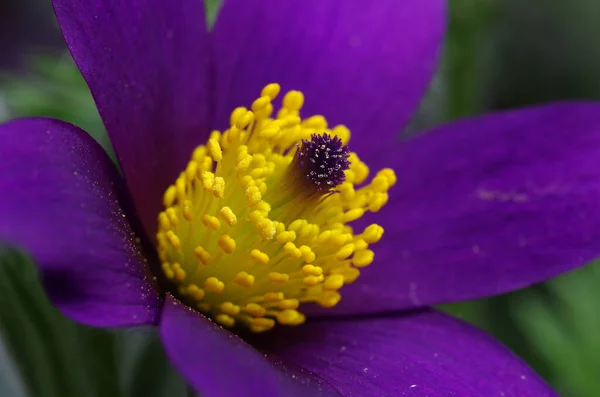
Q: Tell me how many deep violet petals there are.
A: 6